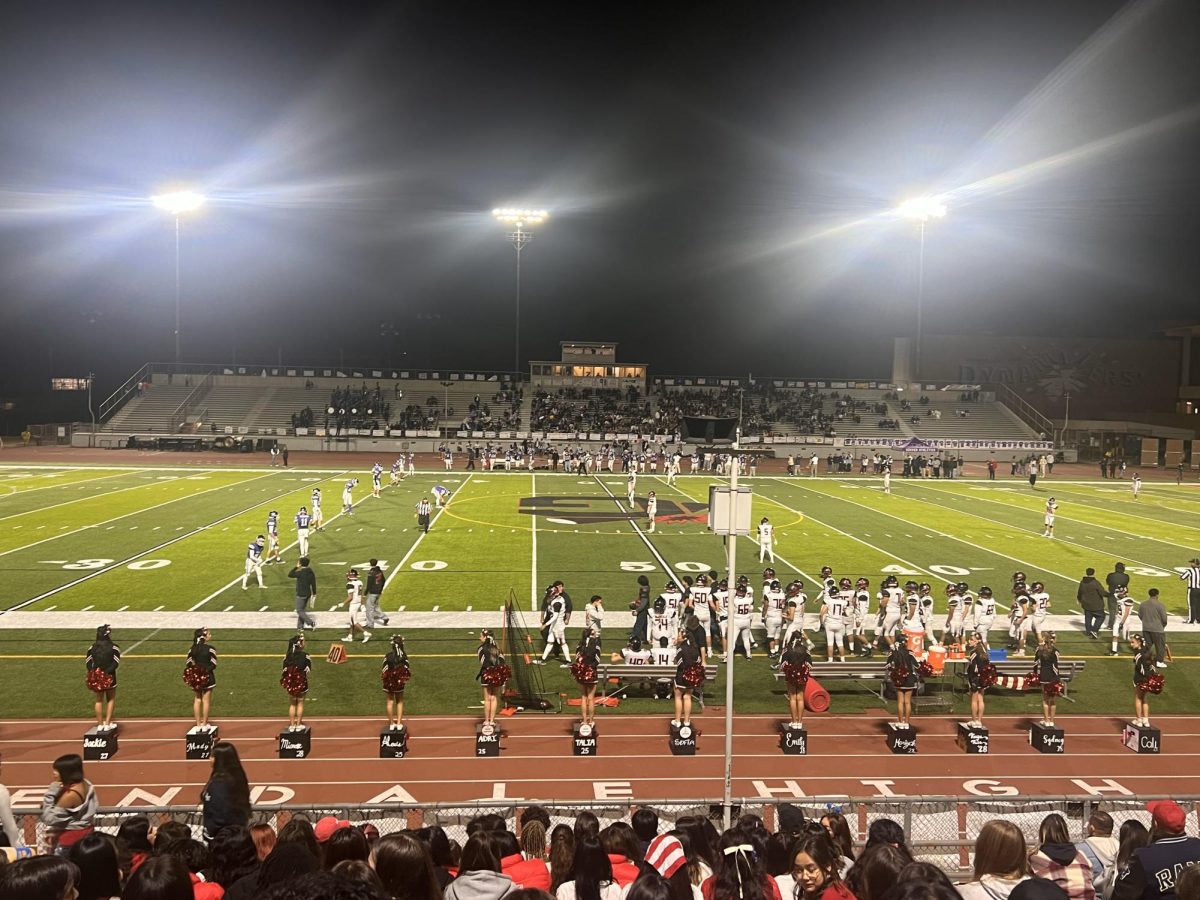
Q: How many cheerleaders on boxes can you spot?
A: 12